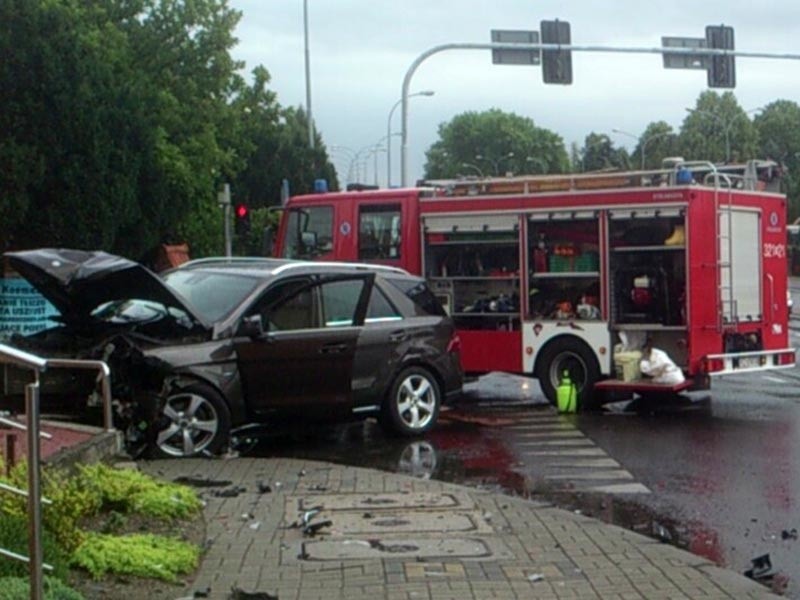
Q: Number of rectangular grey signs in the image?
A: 2